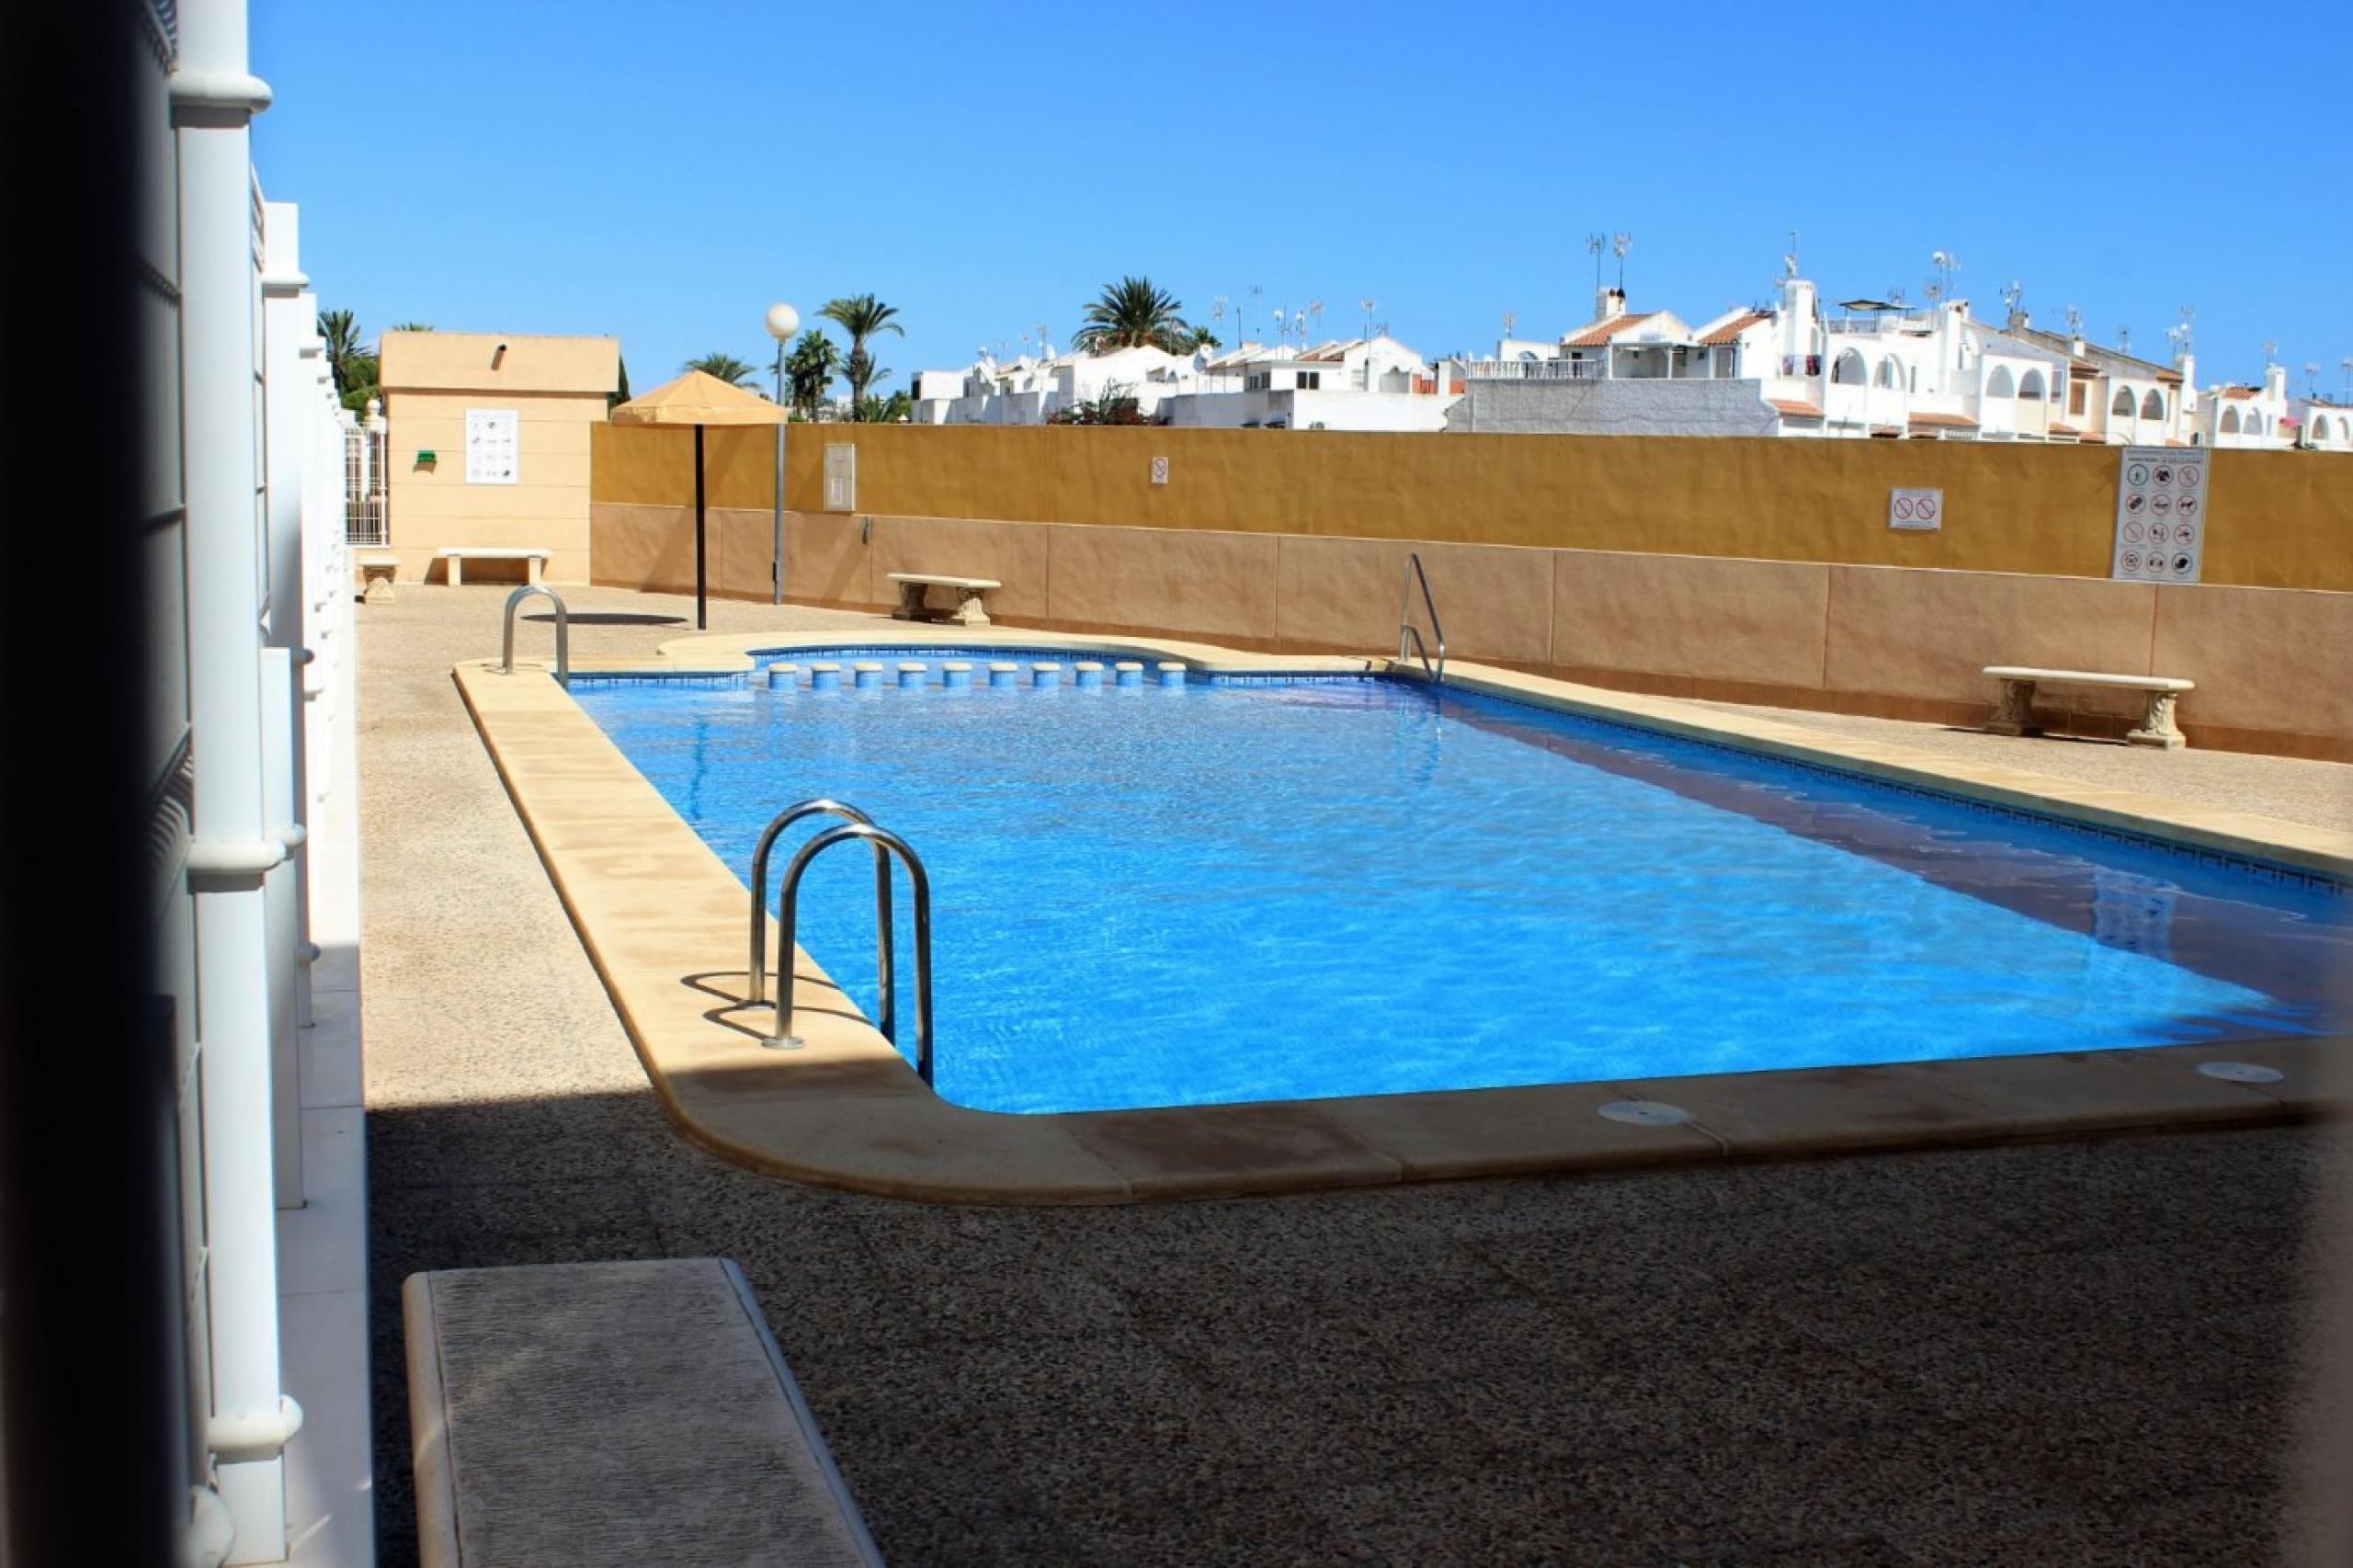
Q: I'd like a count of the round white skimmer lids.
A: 2